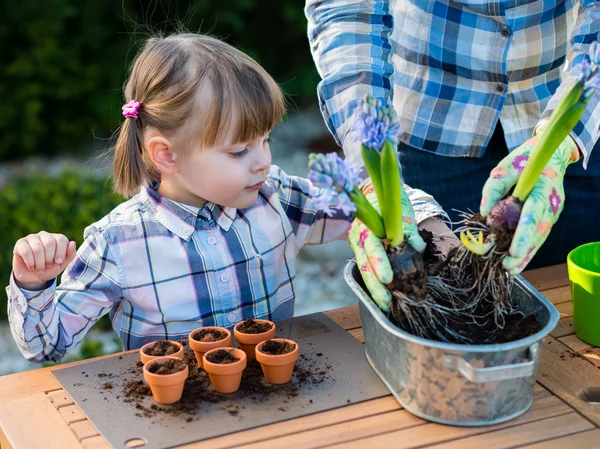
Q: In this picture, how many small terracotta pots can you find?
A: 6